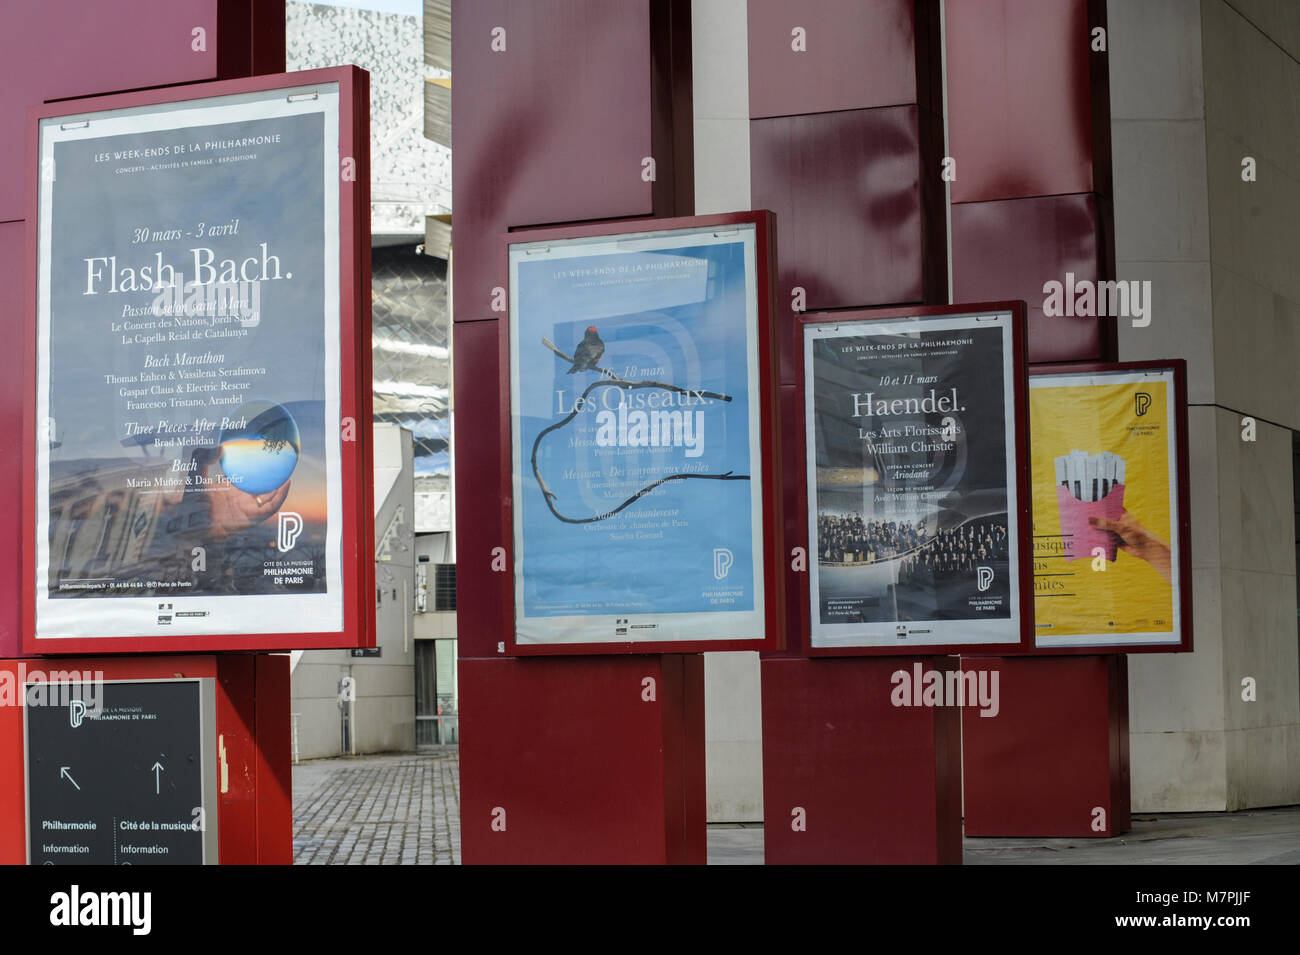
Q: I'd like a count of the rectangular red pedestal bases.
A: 4